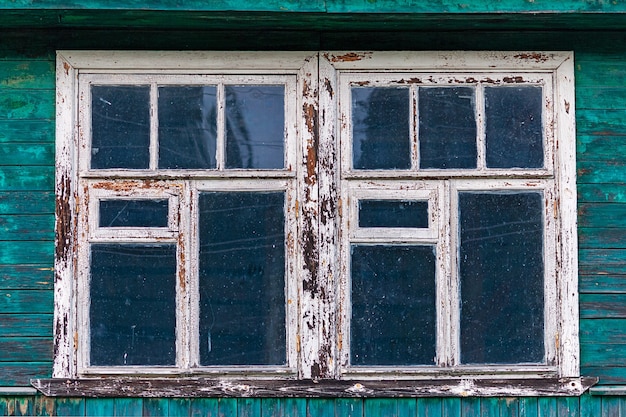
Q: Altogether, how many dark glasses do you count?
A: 12